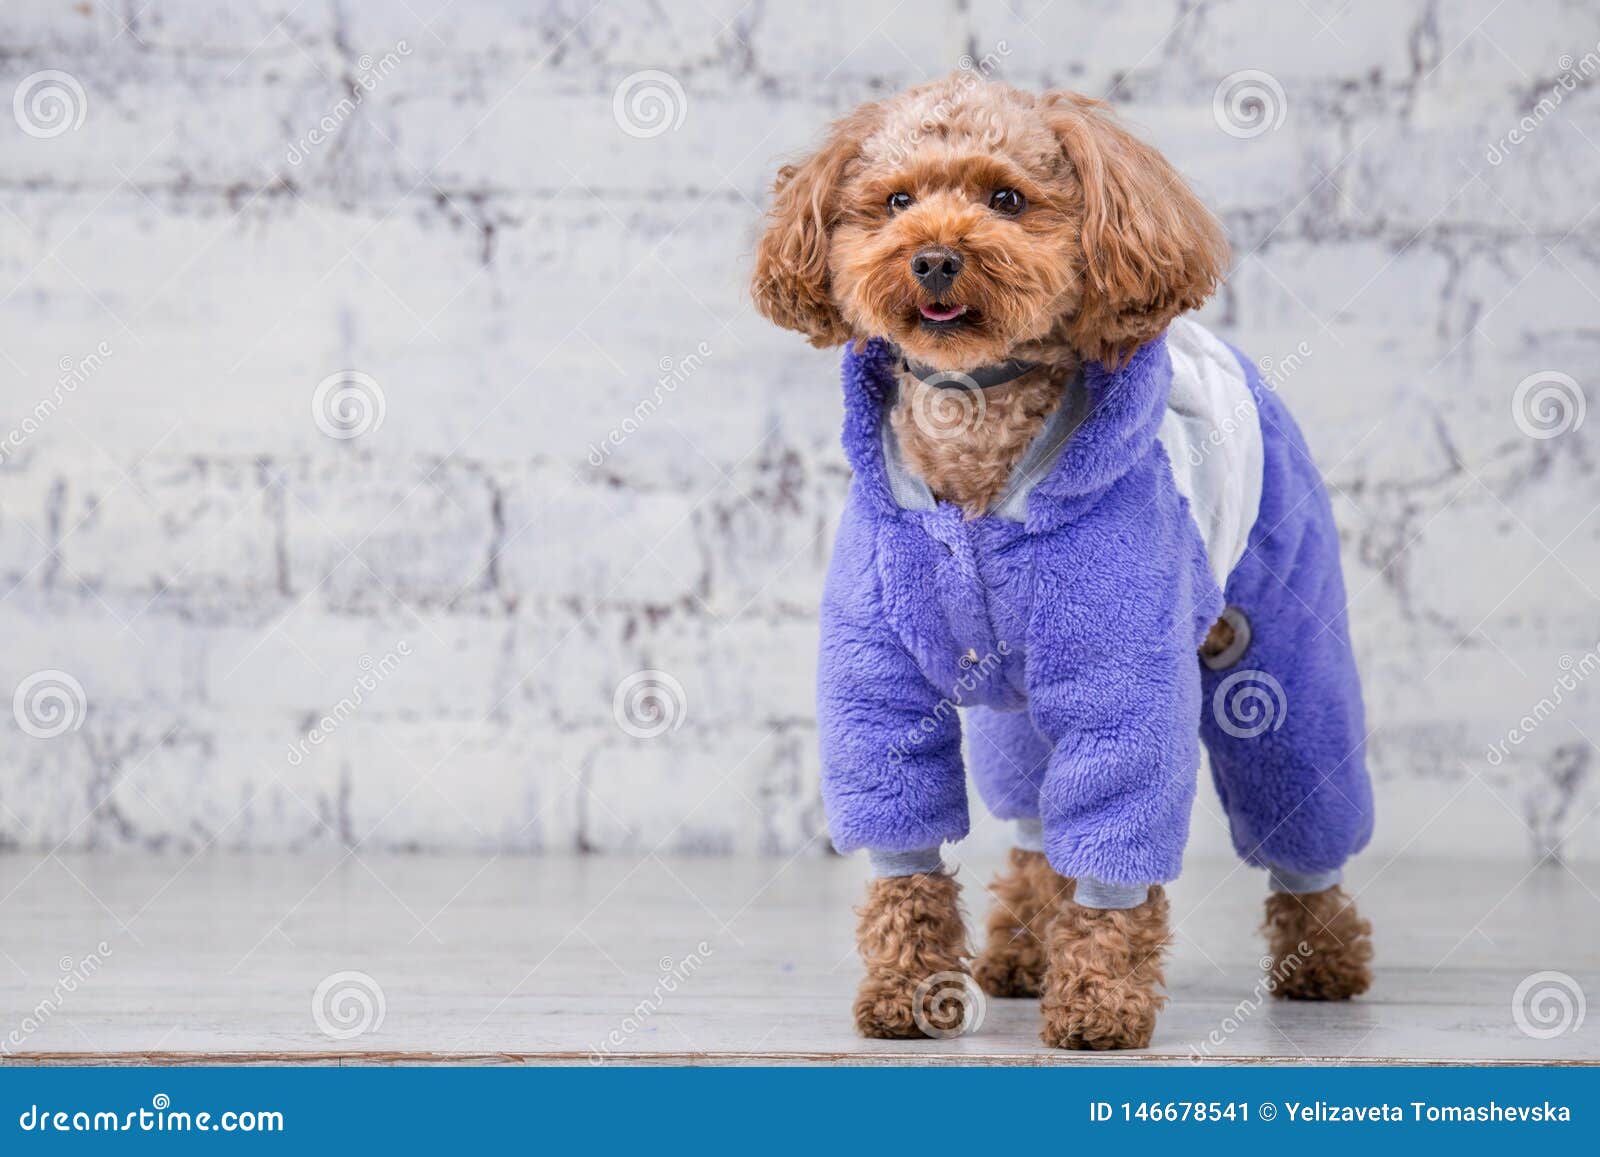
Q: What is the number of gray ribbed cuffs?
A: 4